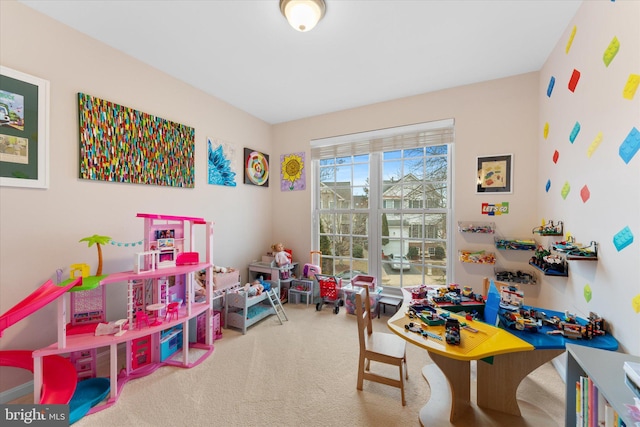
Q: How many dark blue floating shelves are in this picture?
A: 1